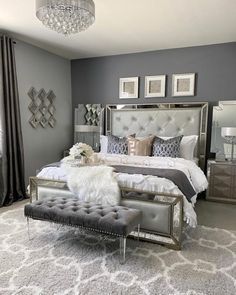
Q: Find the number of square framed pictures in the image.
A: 3